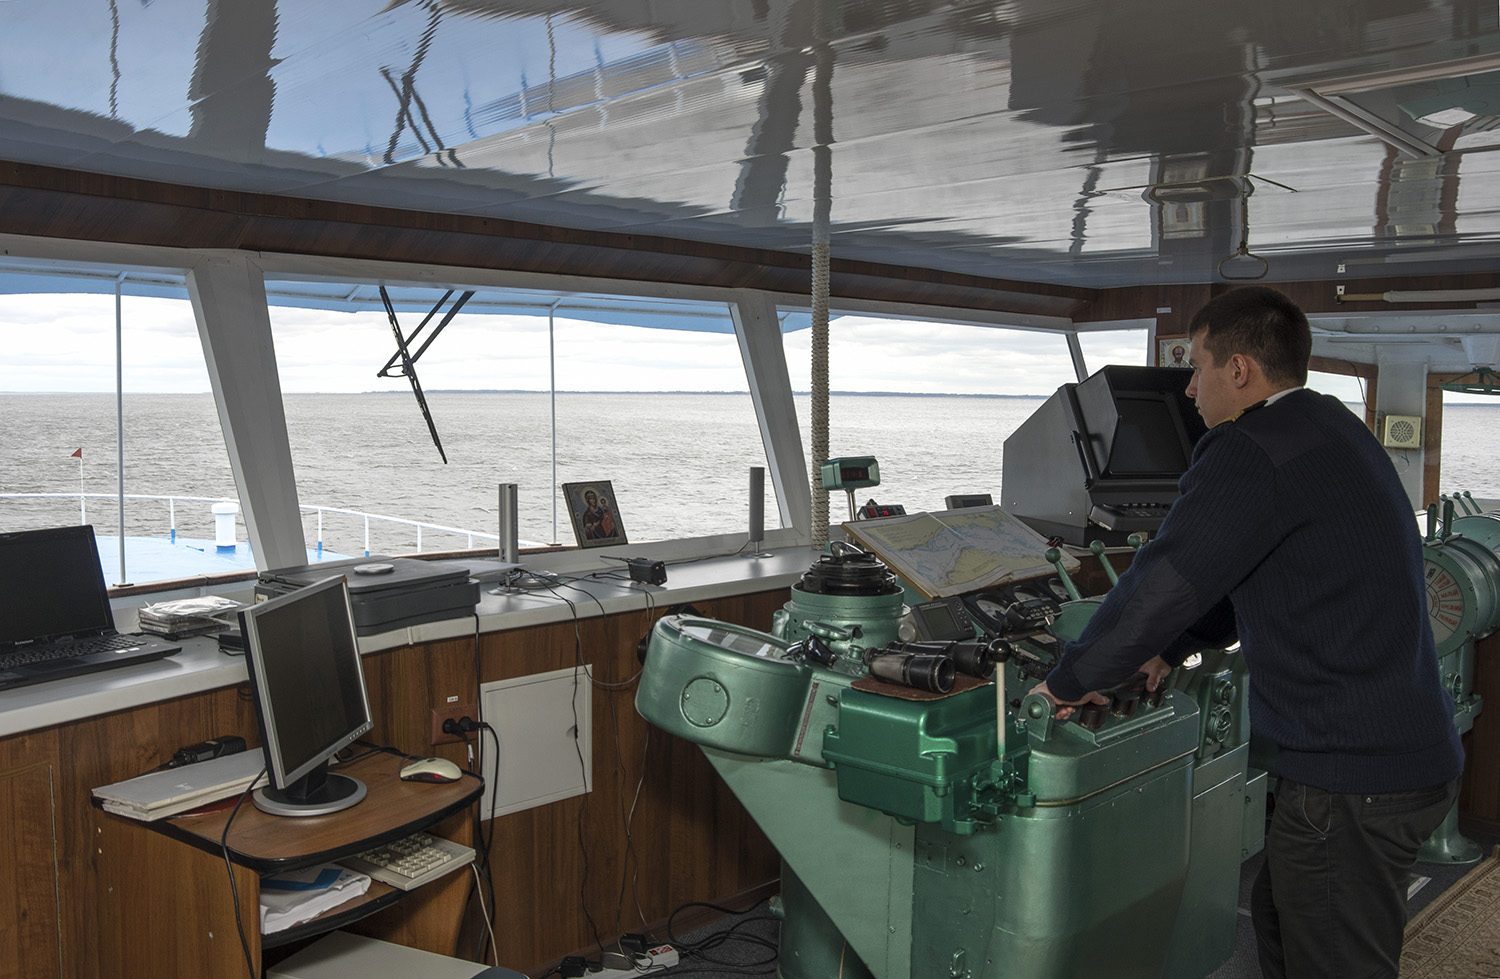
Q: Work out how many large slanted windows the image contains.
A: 3